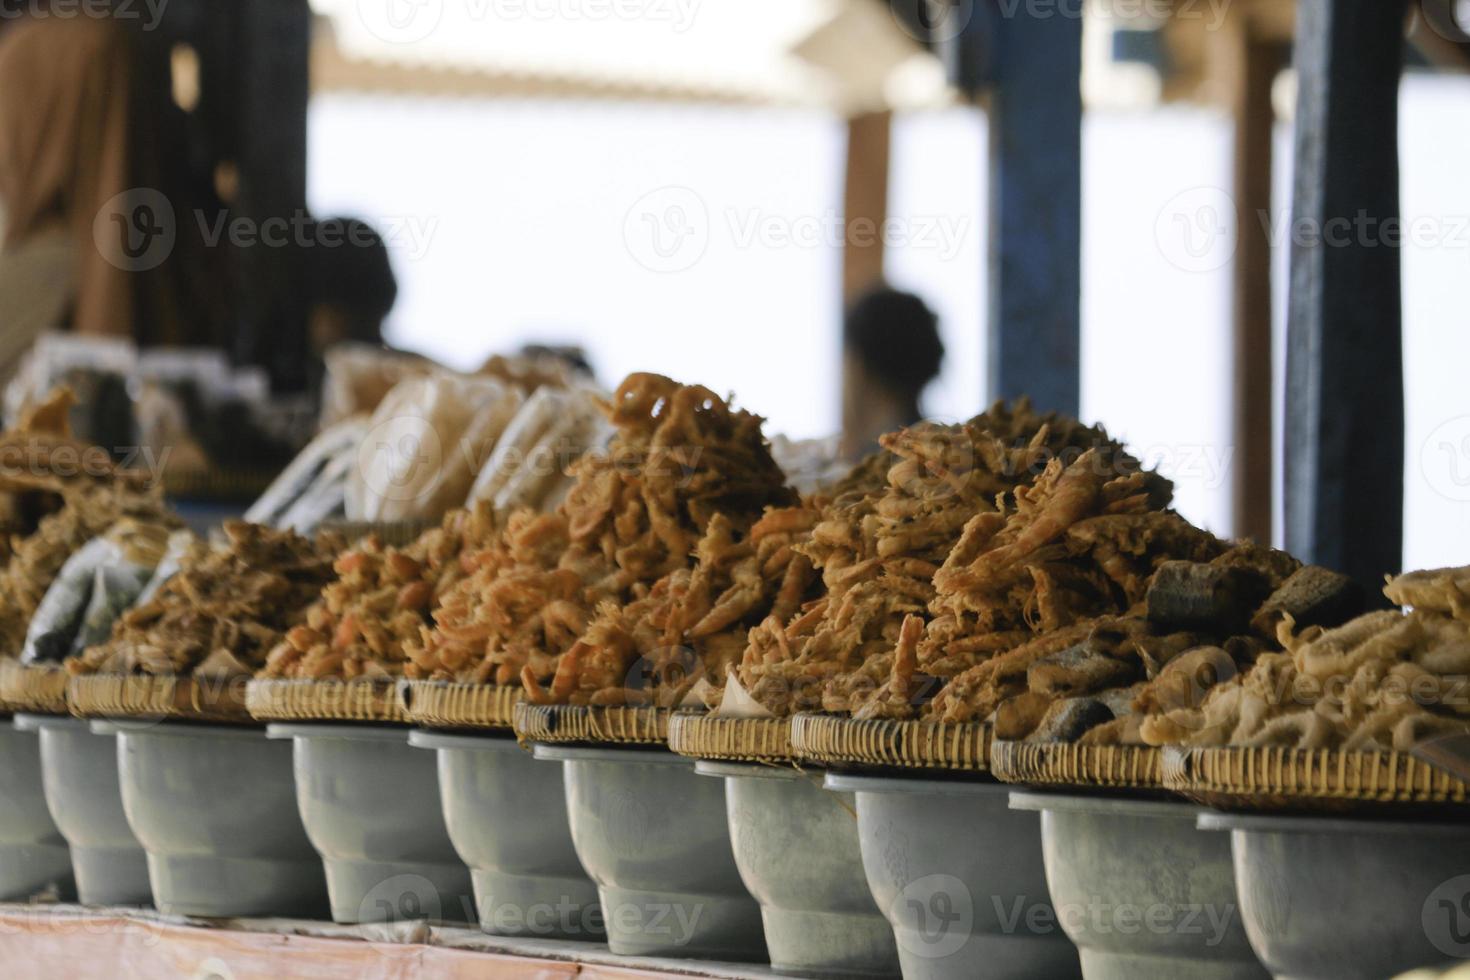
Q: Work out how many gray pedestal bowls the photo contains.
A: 10